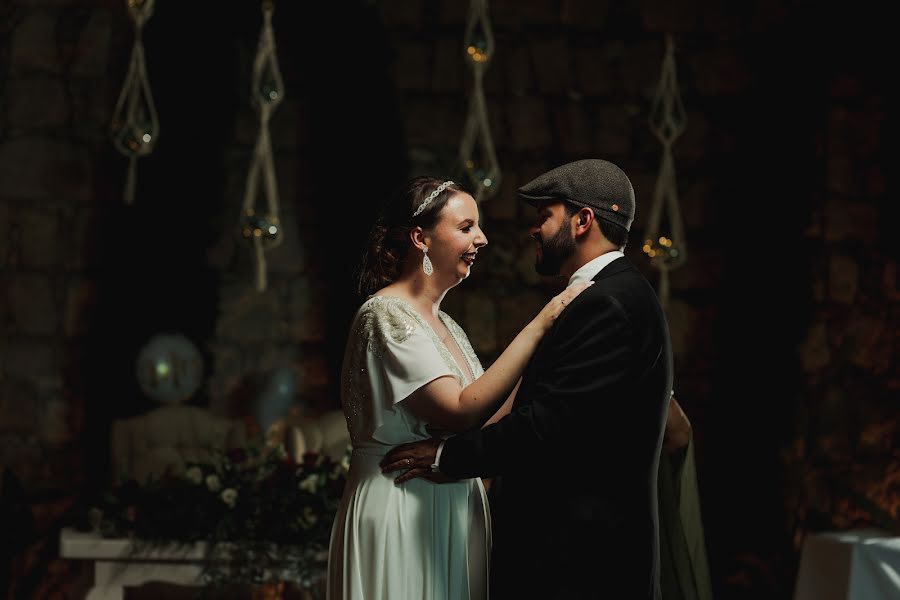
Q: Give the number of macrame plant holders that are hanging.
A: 4